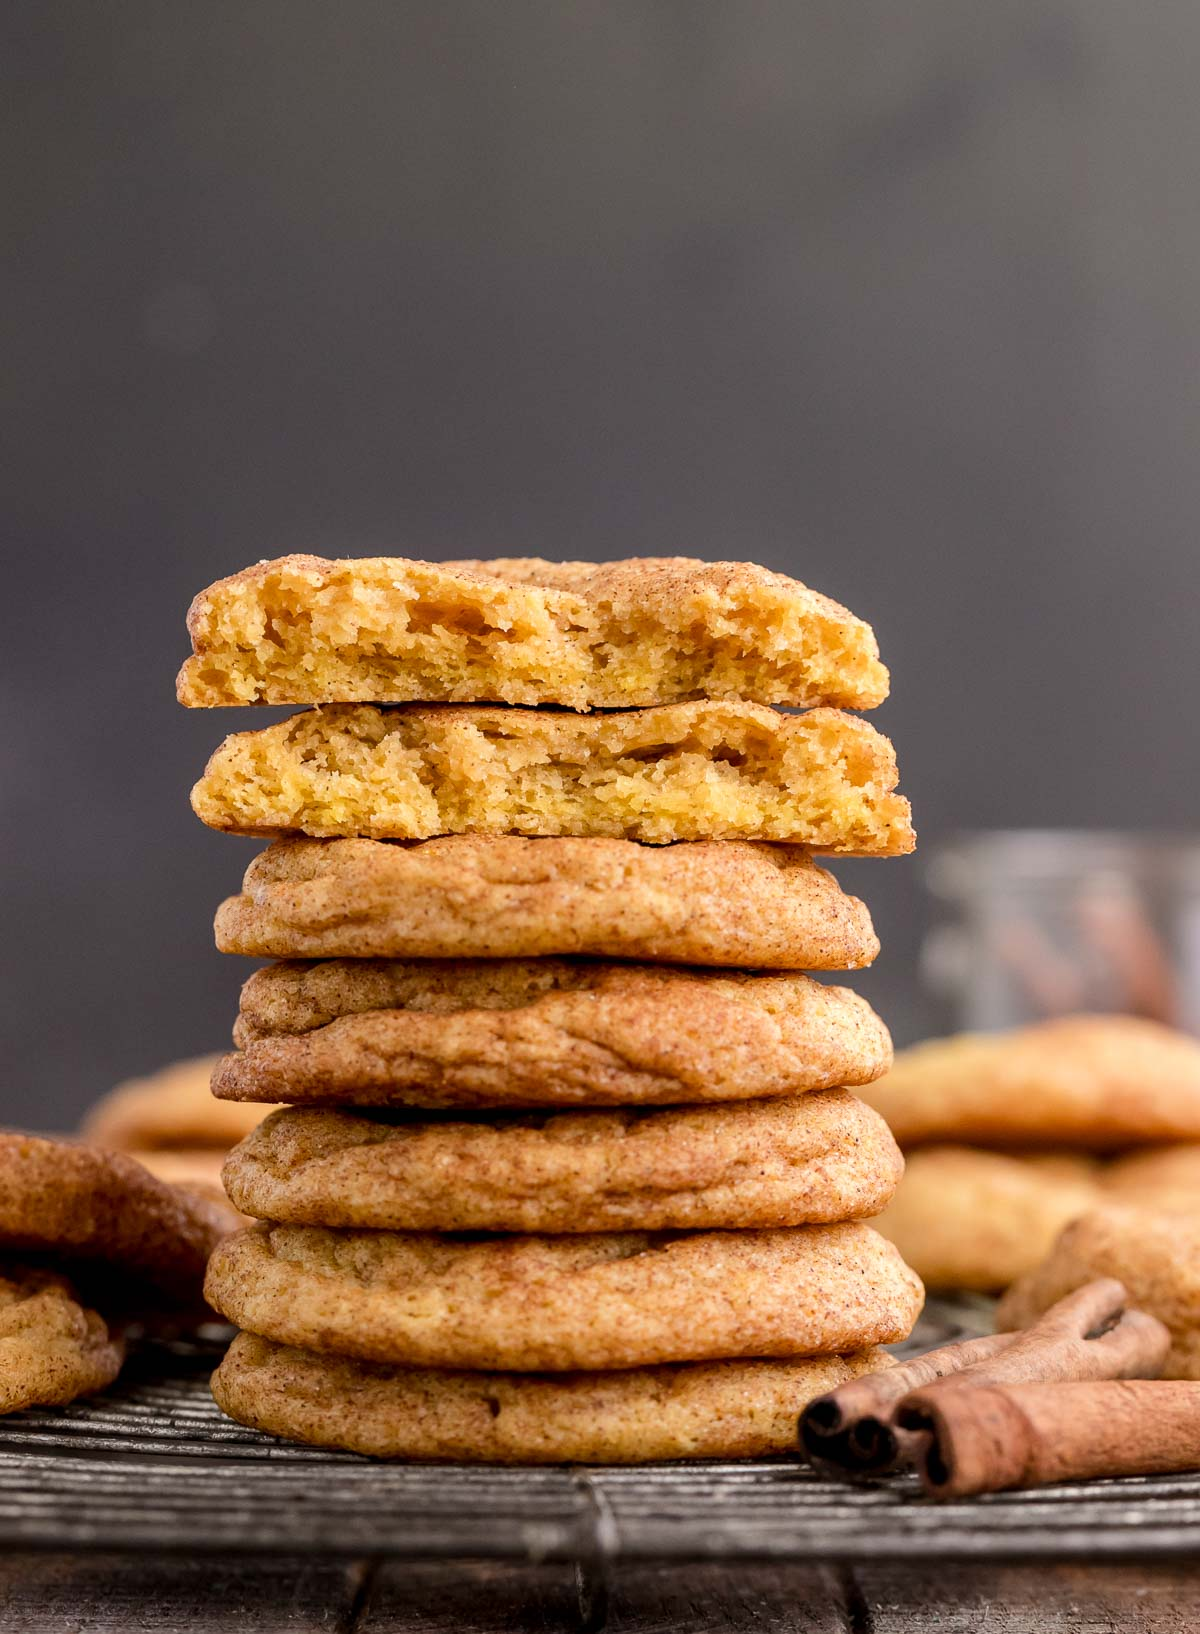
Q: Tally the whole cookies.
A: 5